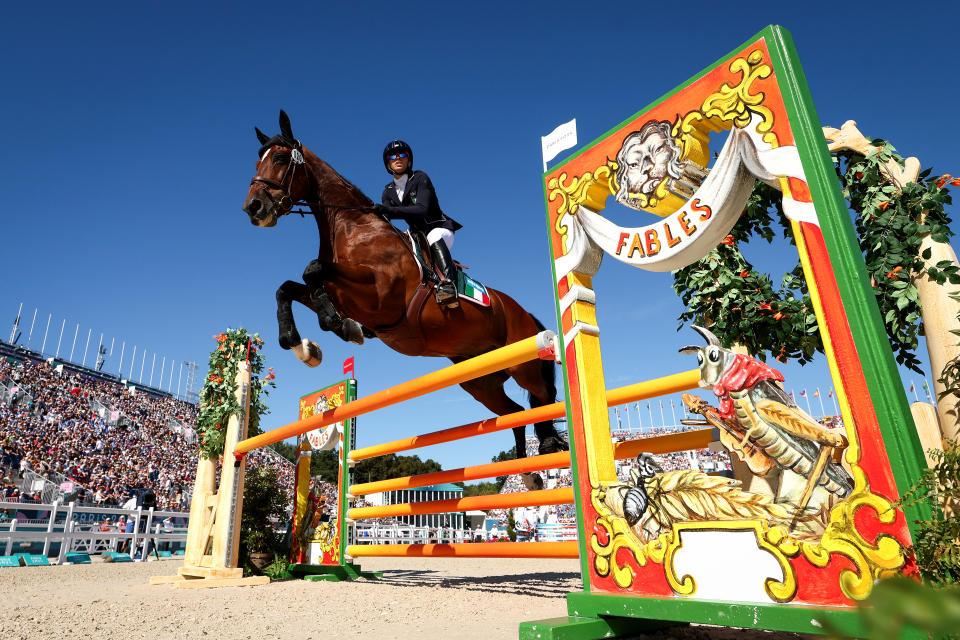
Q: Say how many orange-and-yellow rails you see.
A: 5